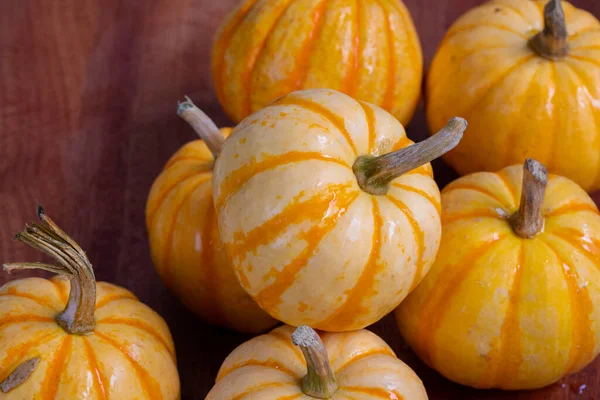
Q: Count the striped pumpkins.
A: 7